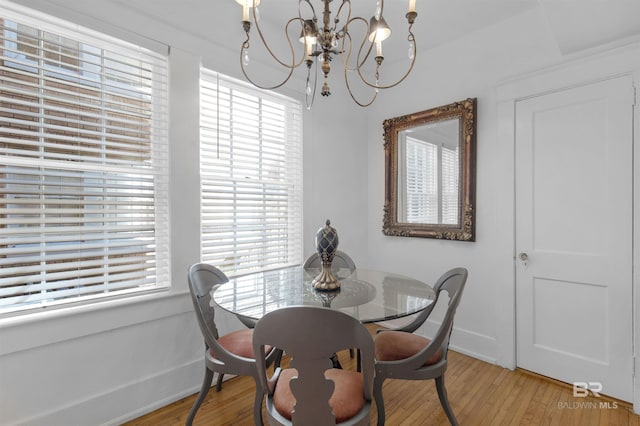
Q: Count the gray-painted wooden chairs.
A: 4